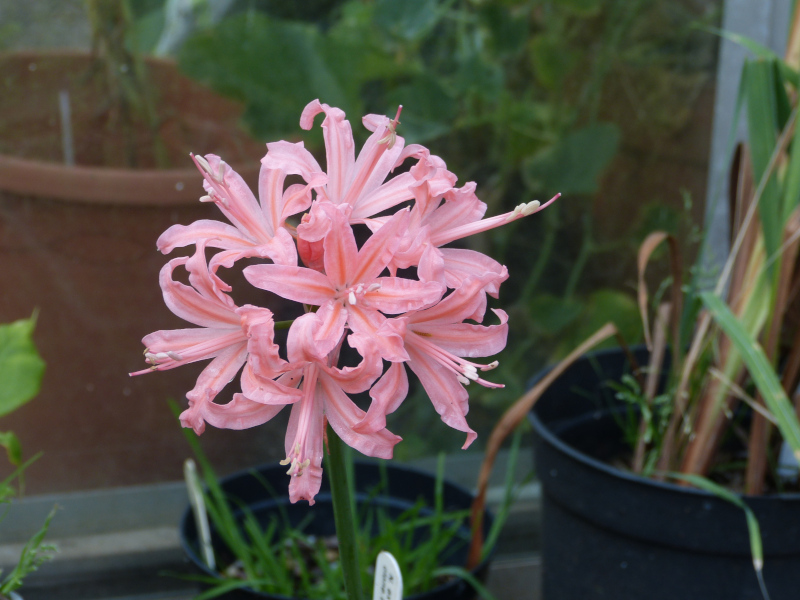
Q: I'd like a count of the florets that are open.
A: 7